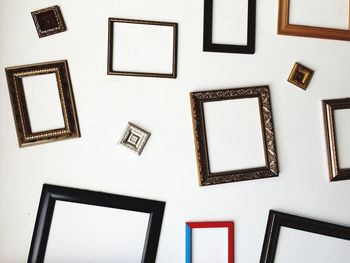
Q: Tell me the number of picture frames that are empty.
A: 9